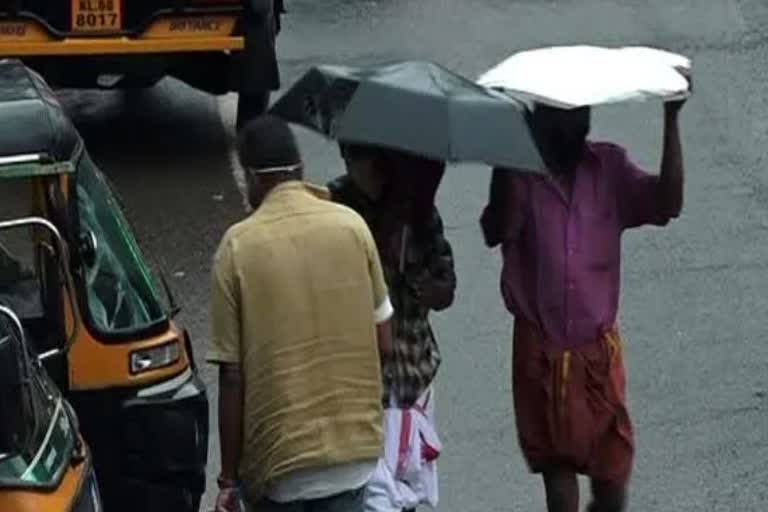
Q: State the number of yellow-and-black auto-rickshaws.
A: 3